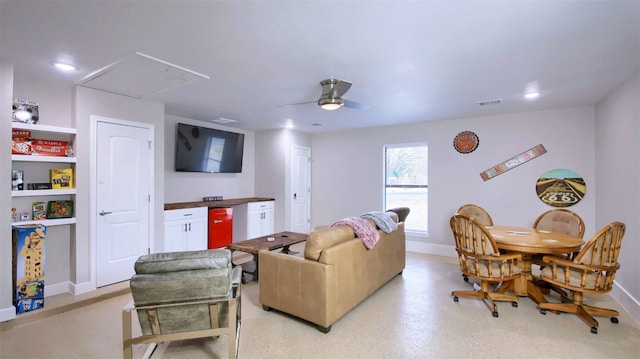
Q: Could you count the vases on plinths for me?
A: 0